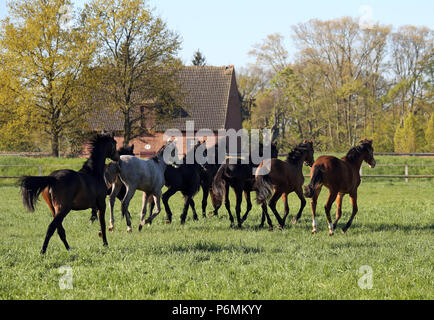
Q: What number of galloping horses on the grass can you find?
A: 8